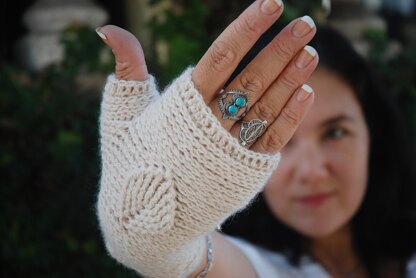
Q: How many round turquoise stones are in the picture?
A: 2